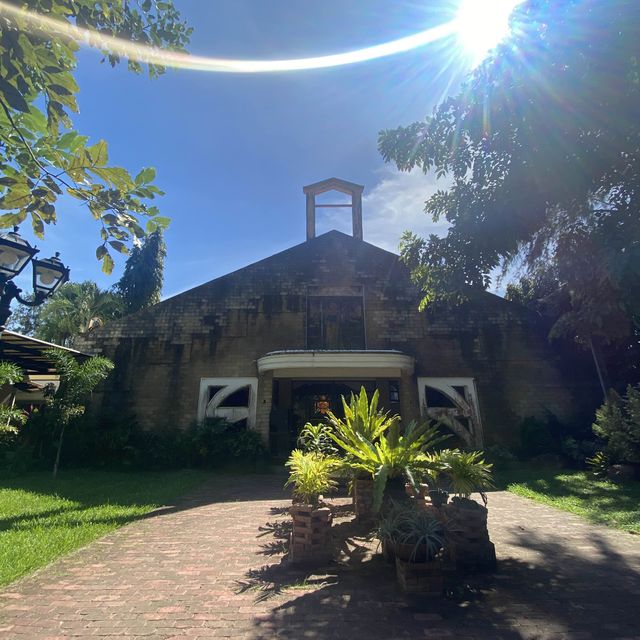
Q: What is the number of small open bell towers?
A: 1